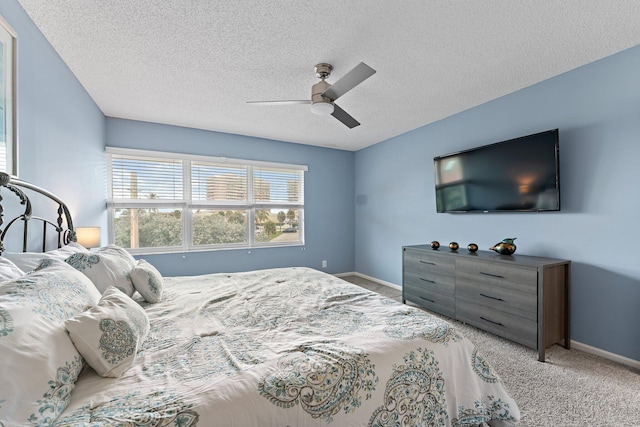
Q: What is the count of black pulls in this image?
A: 6